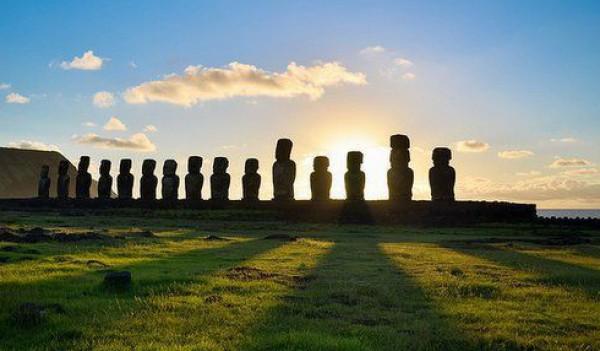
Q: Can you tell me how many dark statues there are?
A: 15